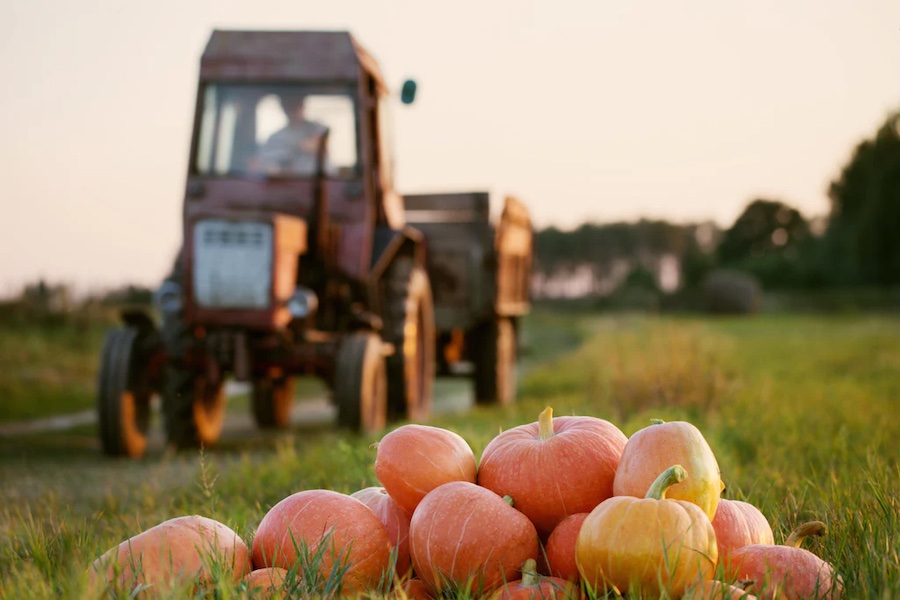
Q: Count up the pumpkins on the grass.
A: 15